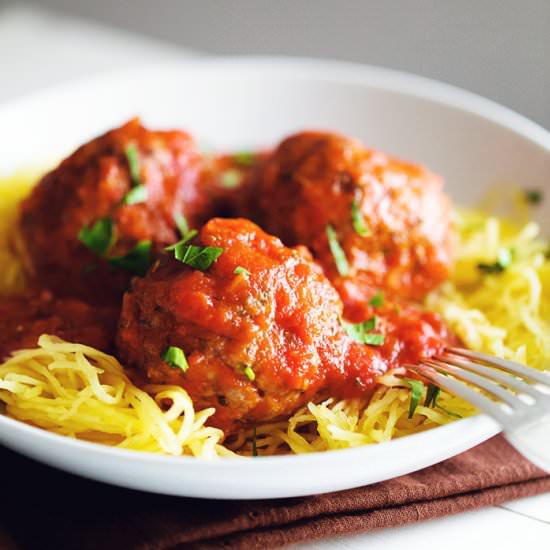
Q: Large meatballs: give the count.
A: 3